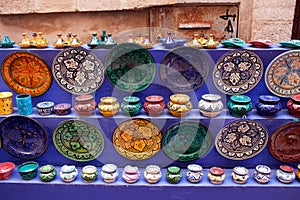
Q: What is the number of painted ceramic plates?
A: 12